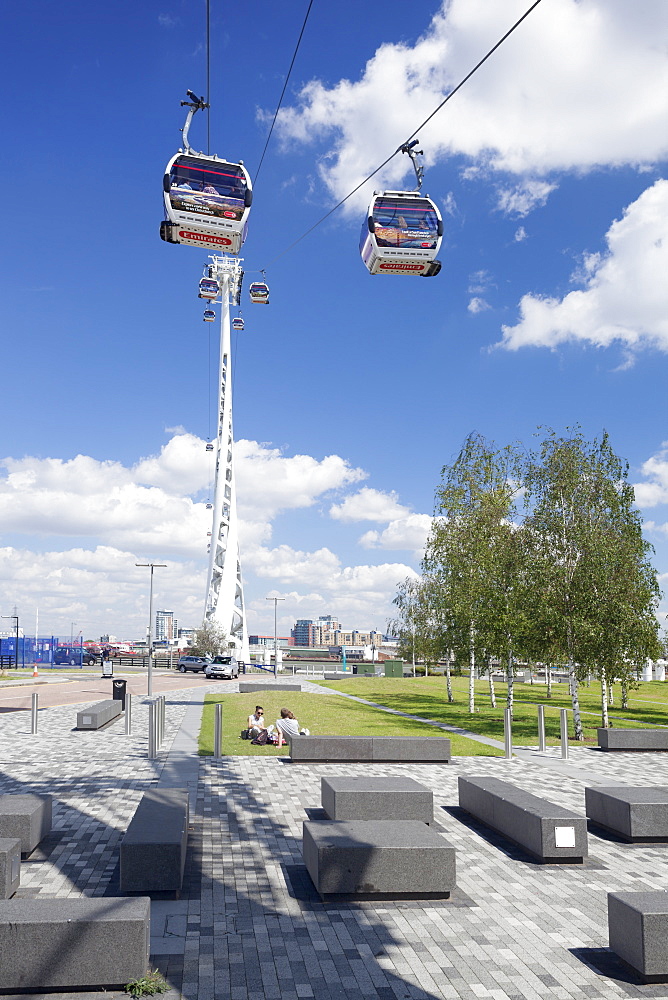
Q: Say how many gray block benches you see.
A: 13